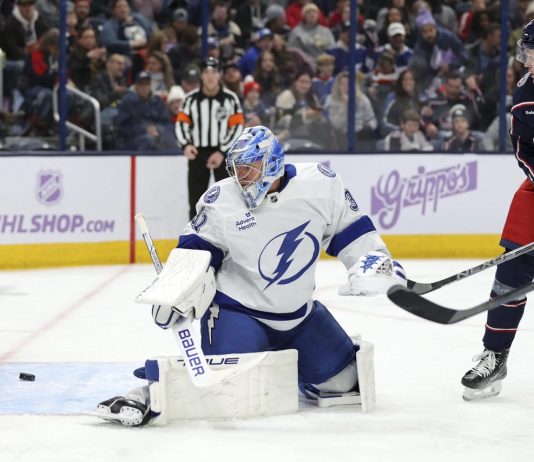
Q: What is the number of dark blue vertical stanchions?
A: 4